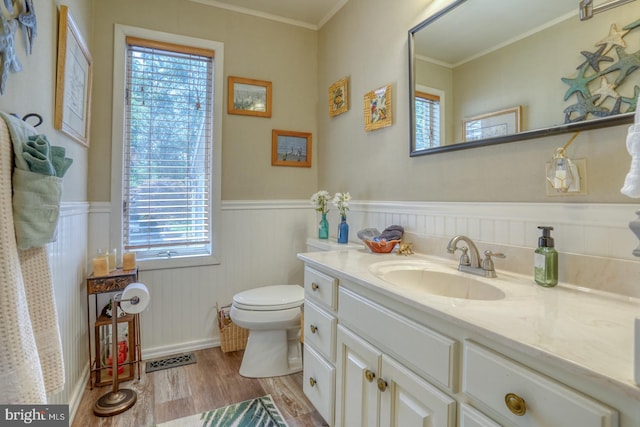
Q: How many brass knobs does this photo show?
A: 6